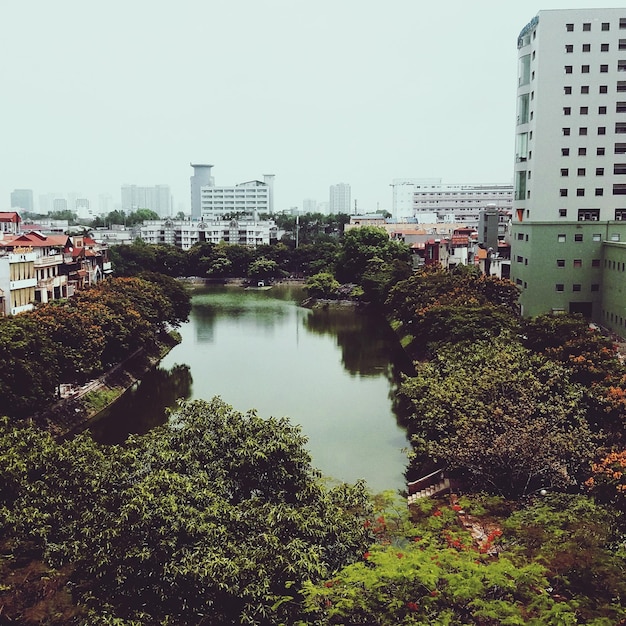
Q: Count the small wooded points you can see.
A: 1